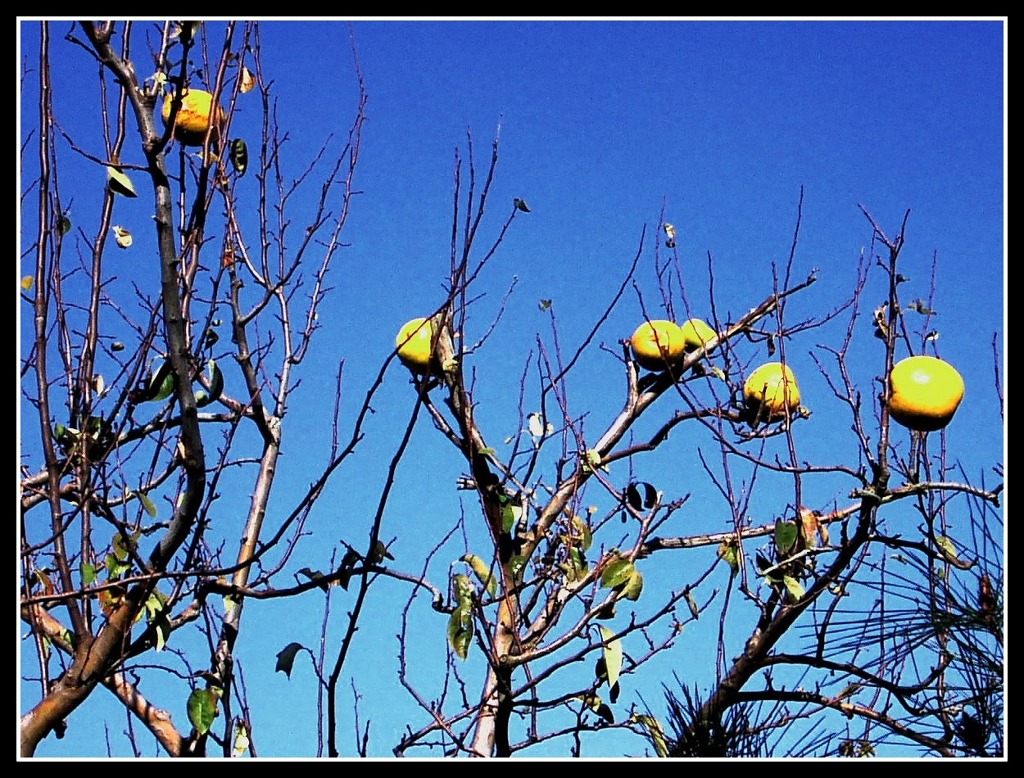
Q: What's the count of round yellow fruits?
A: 6